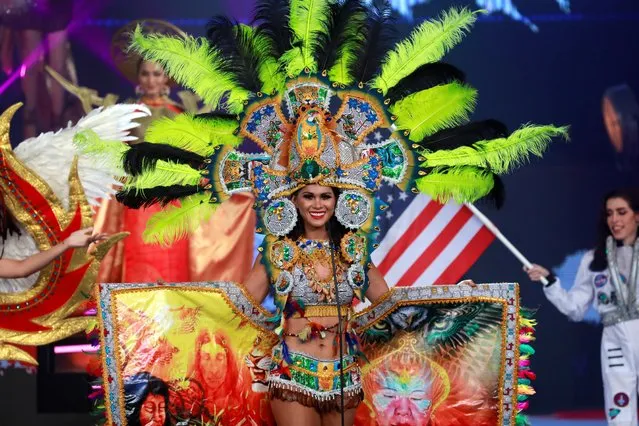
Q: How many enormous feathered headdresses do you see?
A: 1